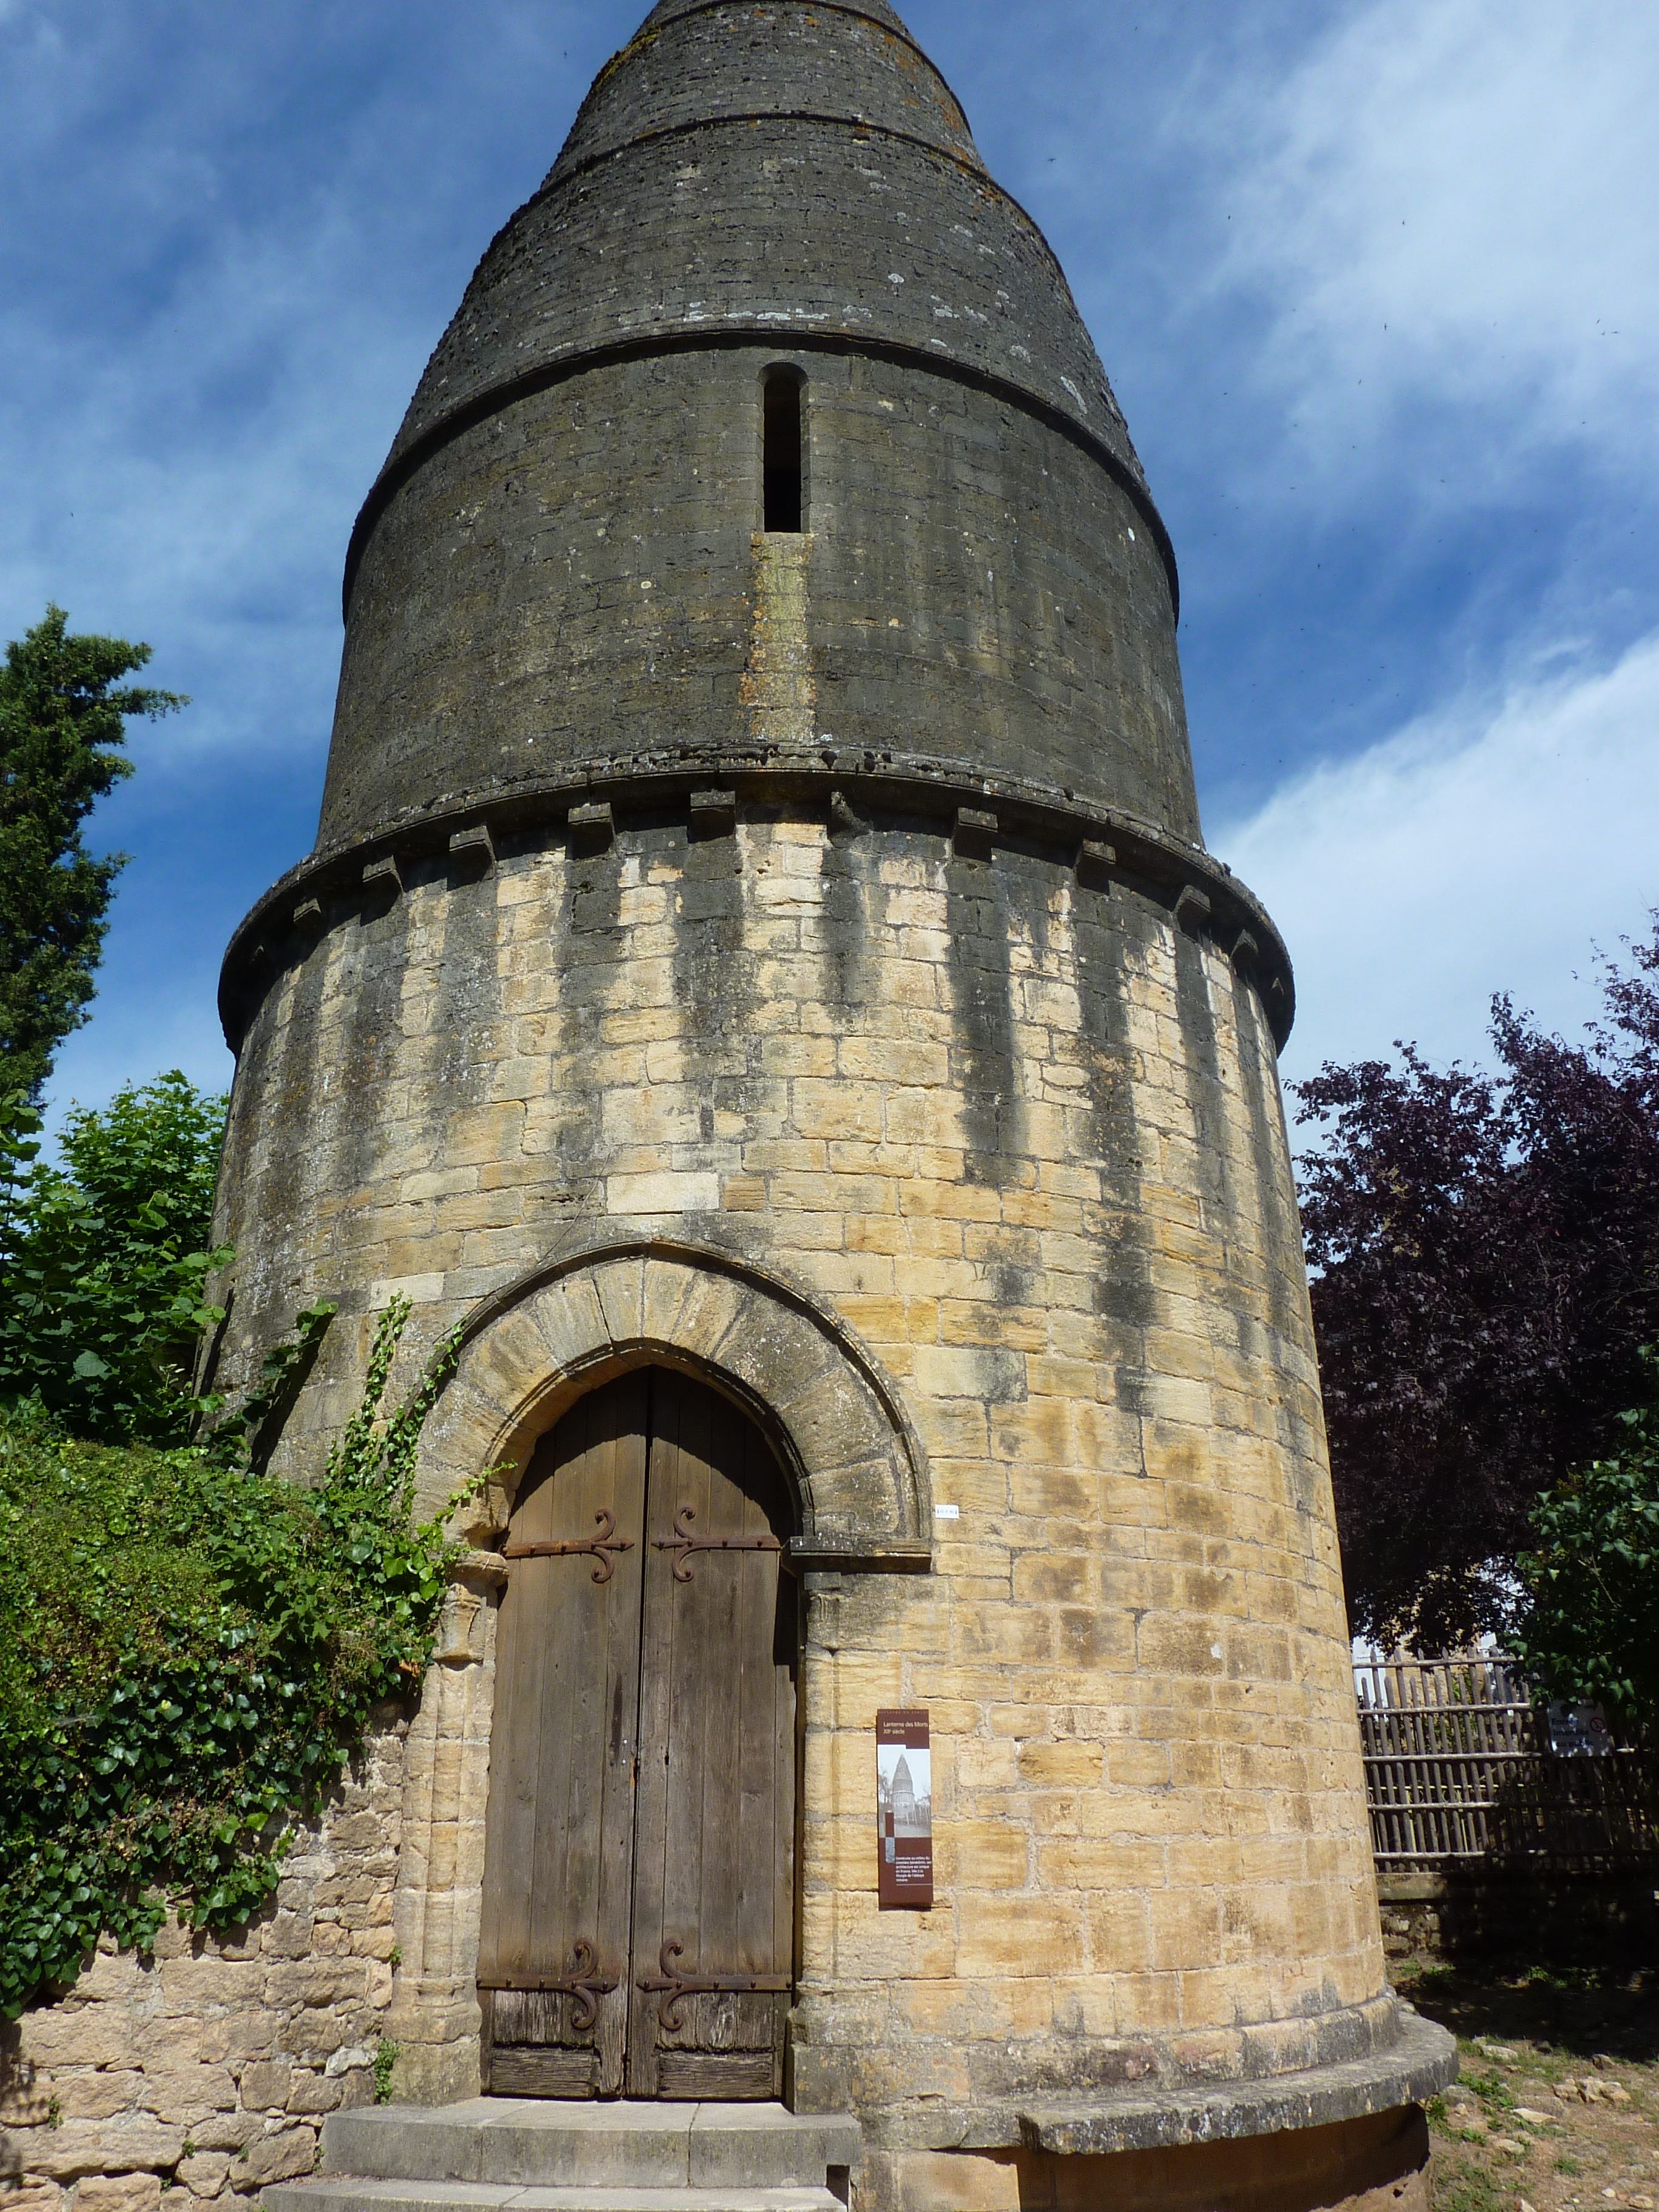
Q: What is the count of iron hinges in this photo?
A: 4